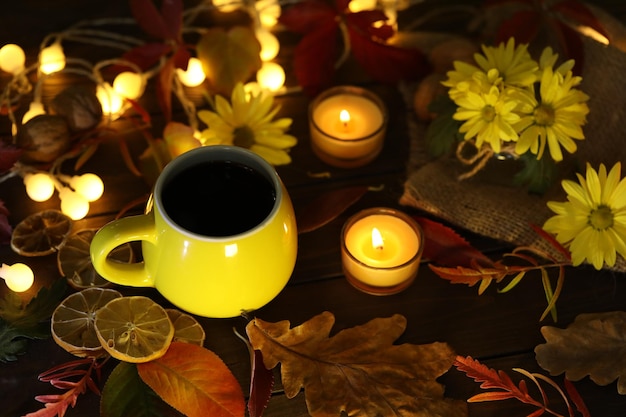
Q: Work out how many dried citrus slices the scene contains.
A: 5